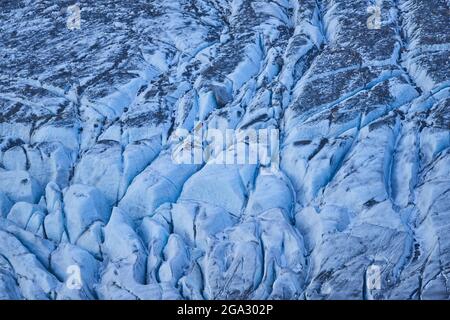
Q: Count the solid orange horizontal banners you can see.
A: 0